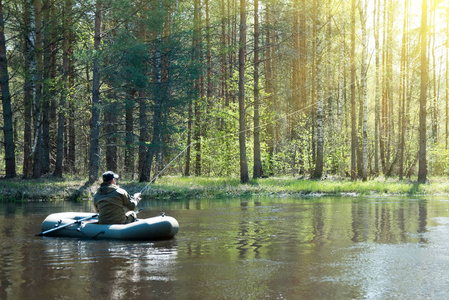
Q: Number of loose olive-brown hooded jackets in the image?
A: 1